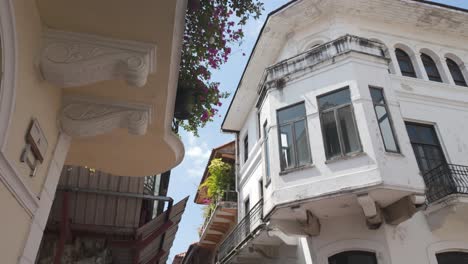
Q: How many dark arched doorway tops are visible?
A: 2